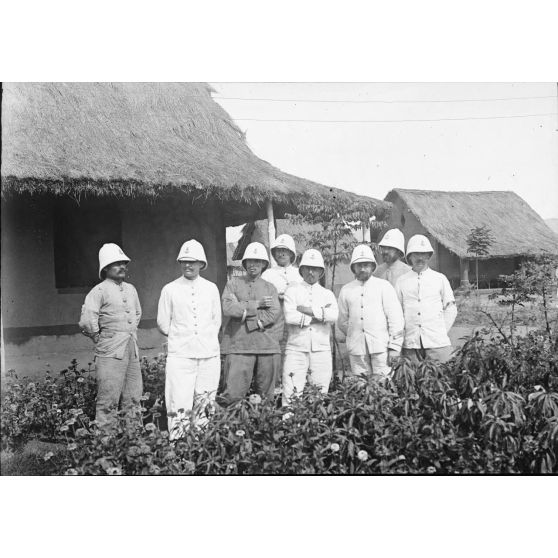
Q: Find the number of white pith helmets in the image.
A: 8